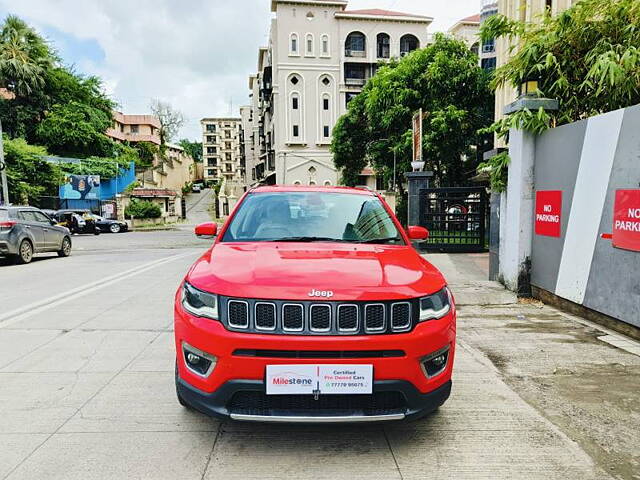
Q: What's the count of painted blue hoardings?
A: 1